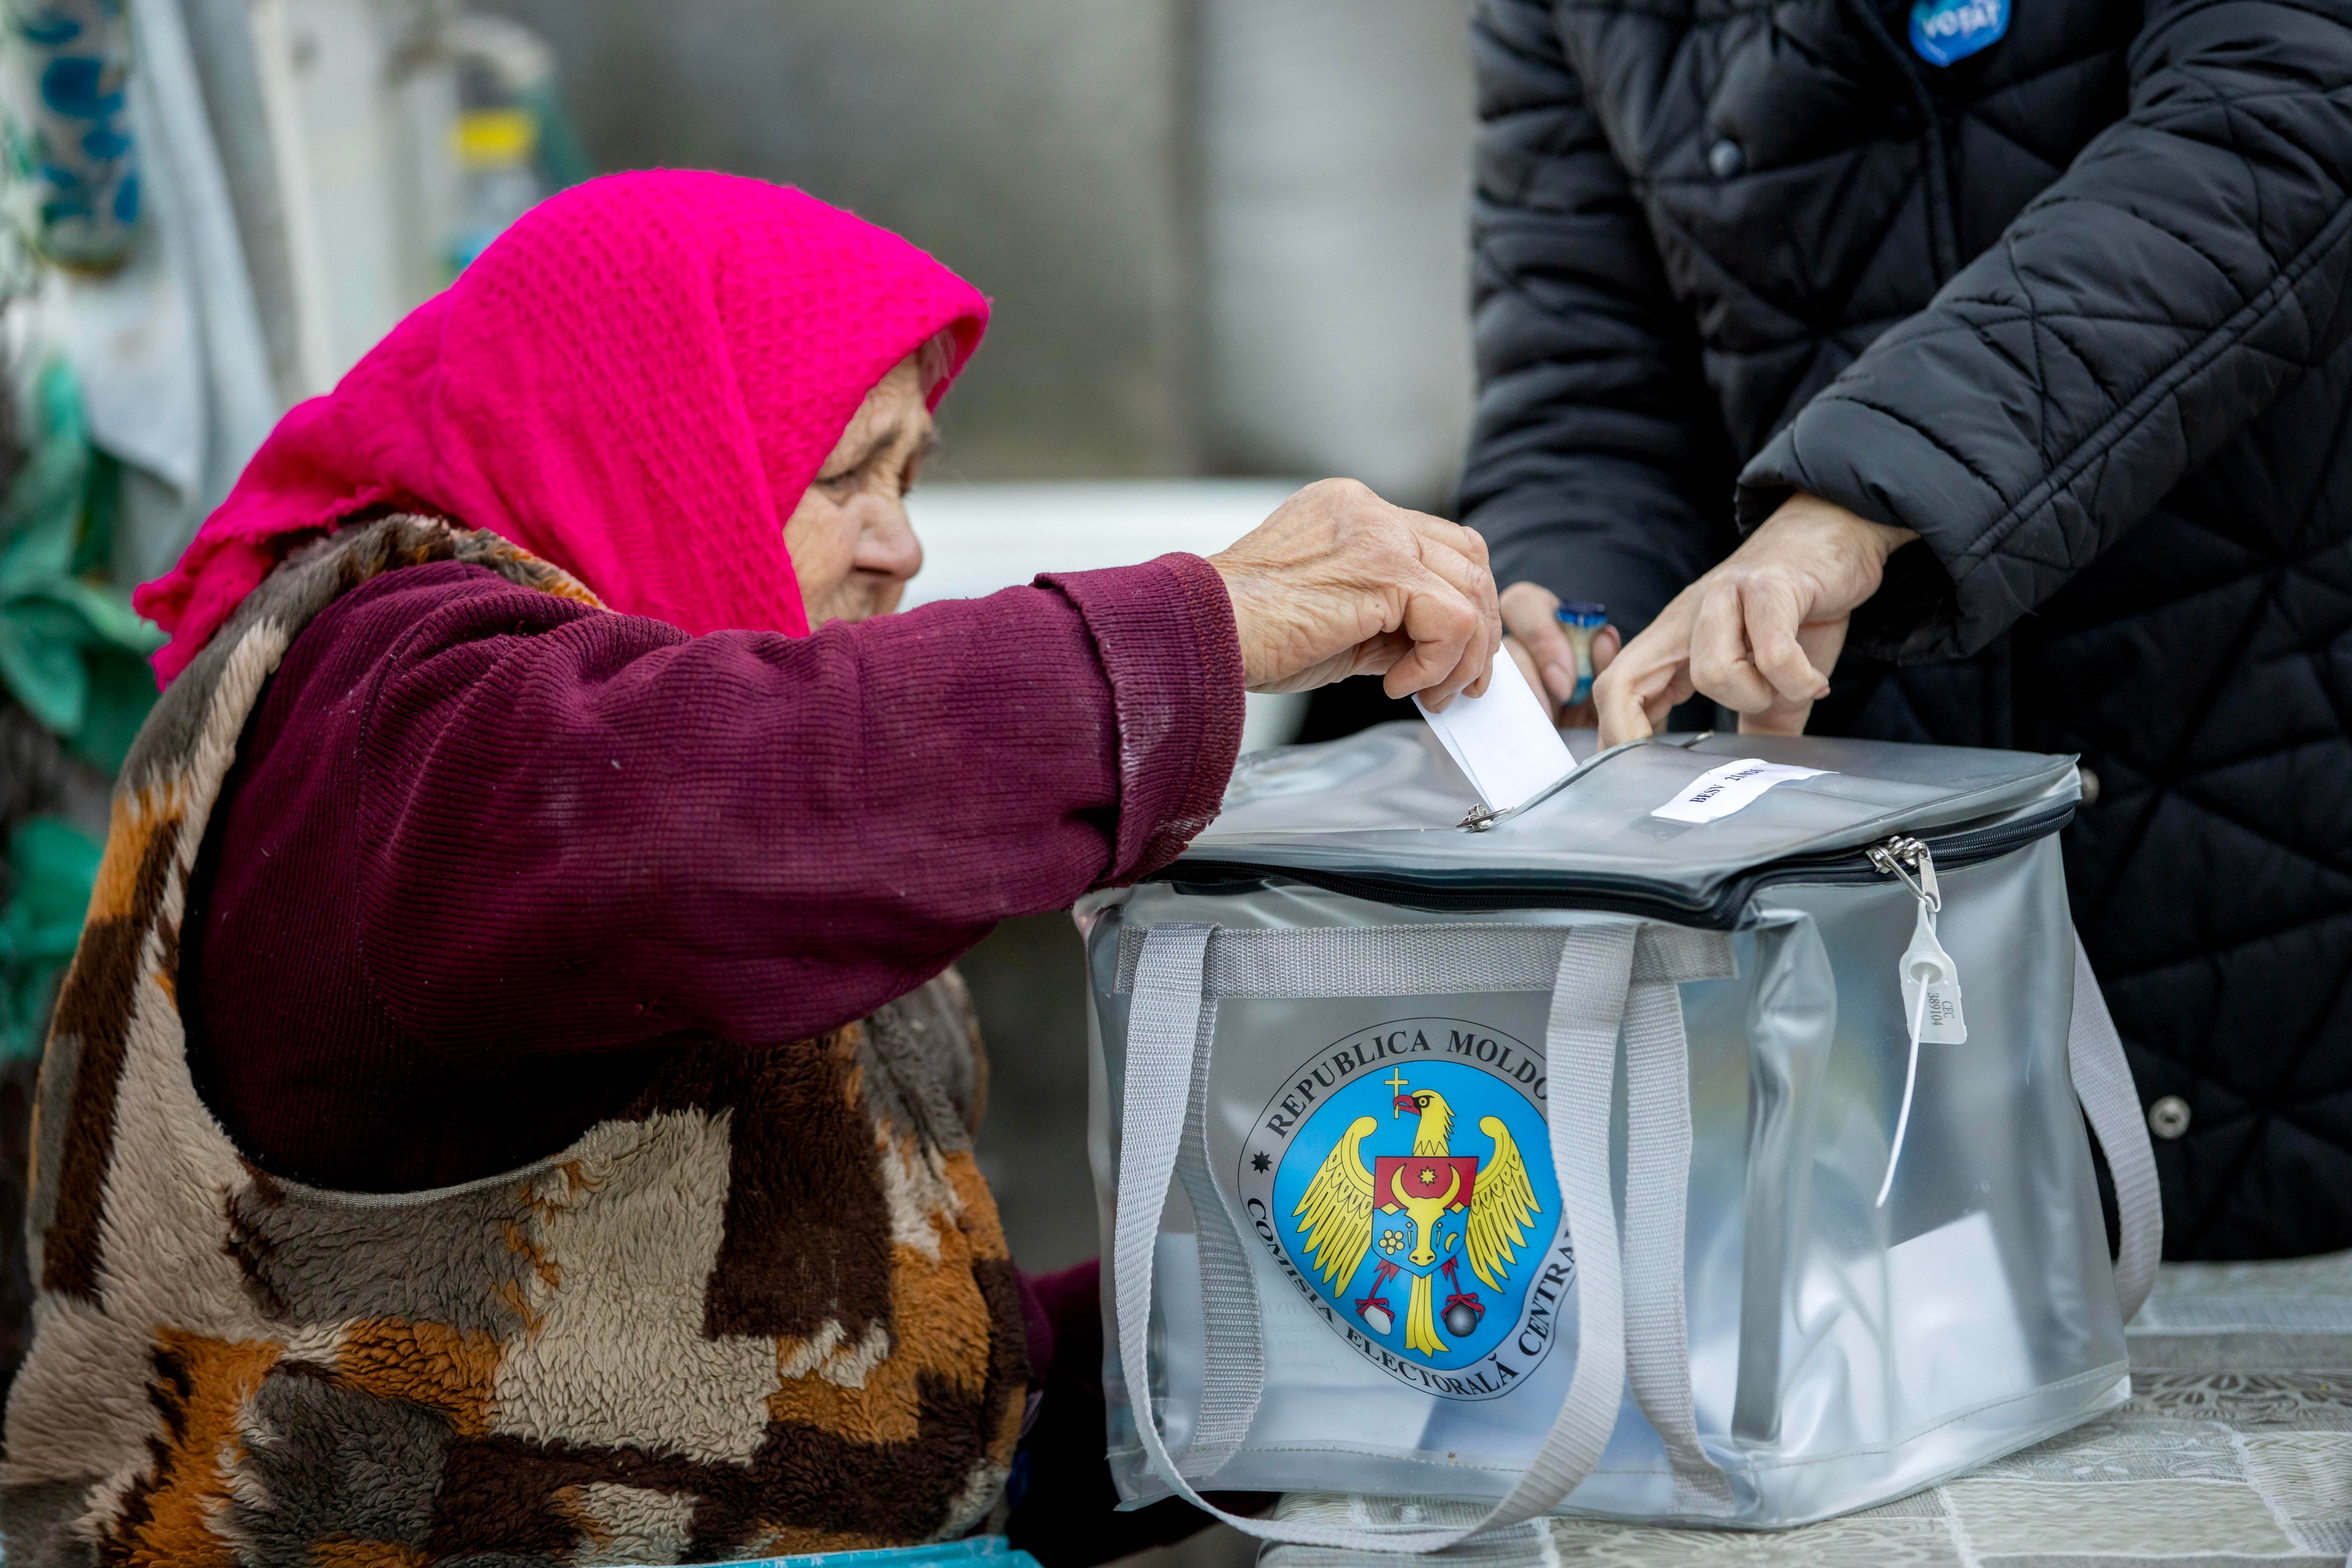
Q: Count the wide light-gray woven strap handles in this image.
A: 2